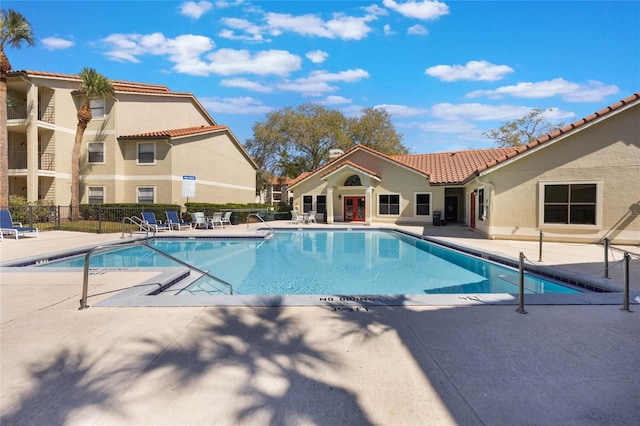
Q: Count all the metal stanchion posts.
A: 4